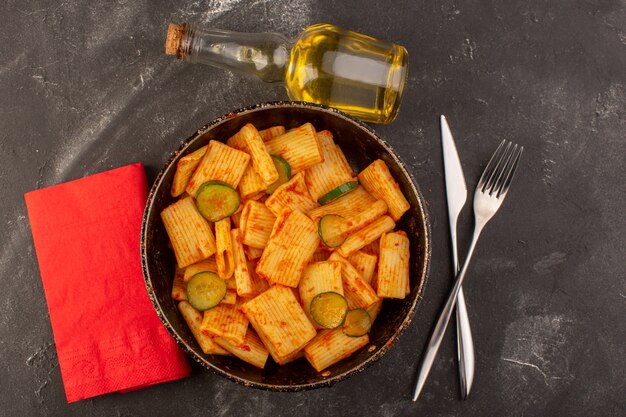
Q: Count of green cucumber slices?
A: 7